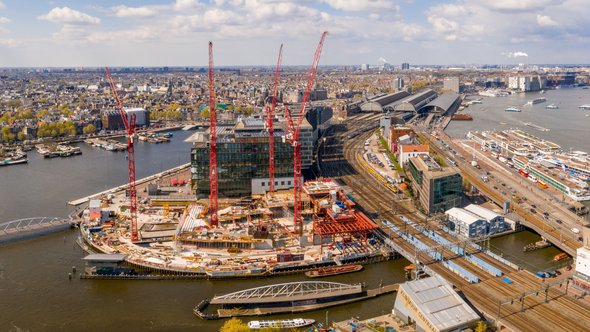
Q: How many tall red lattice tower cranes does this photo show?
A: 4